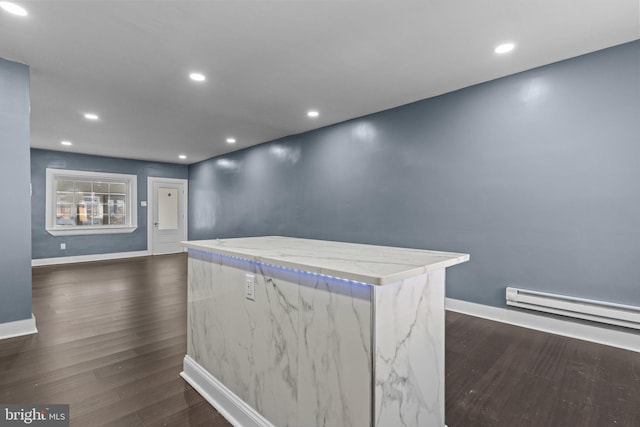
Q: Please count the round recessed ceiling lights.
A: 8